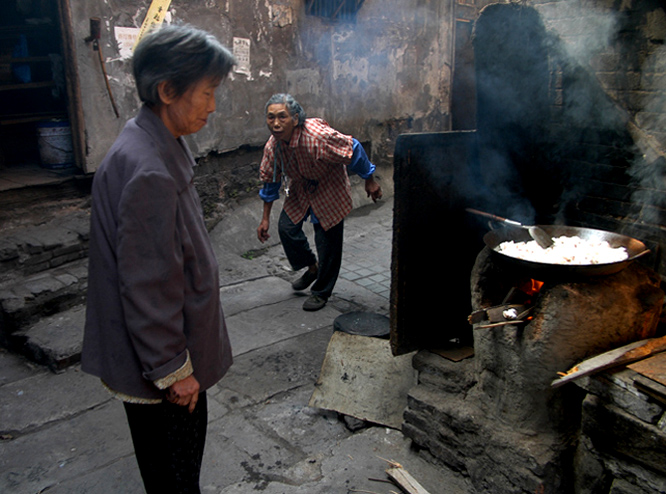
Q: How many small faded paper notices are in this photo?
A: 2